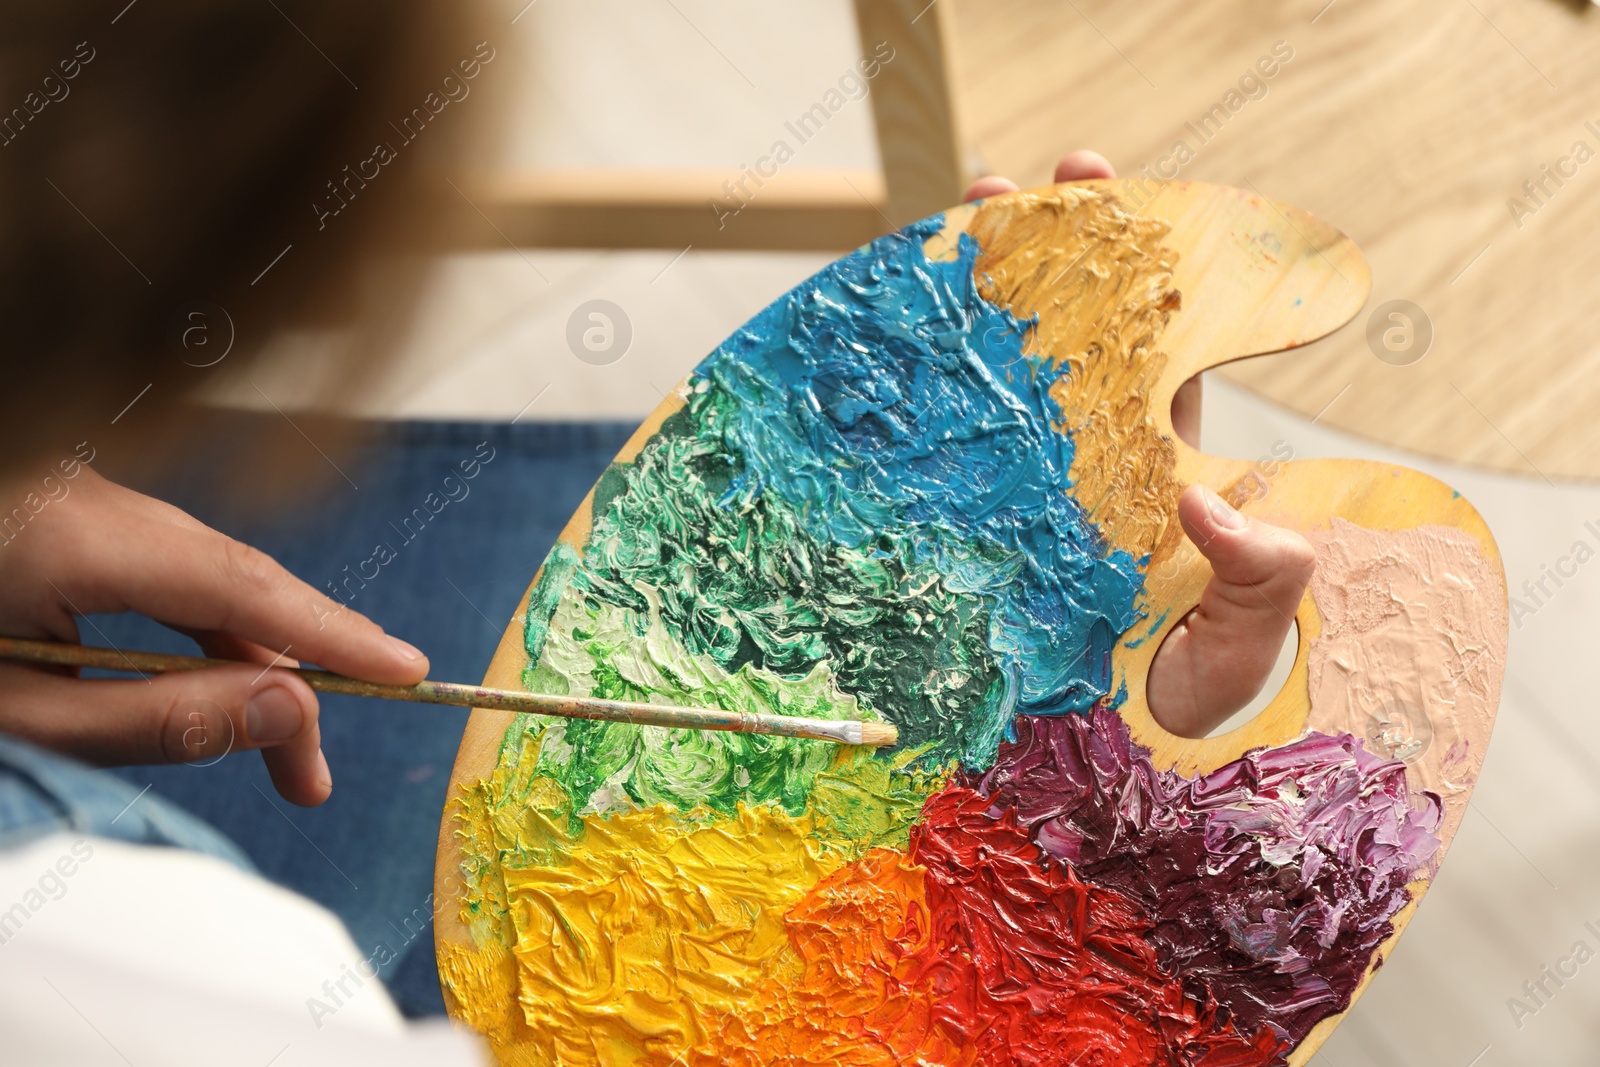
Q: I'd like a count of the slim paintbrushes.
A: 1